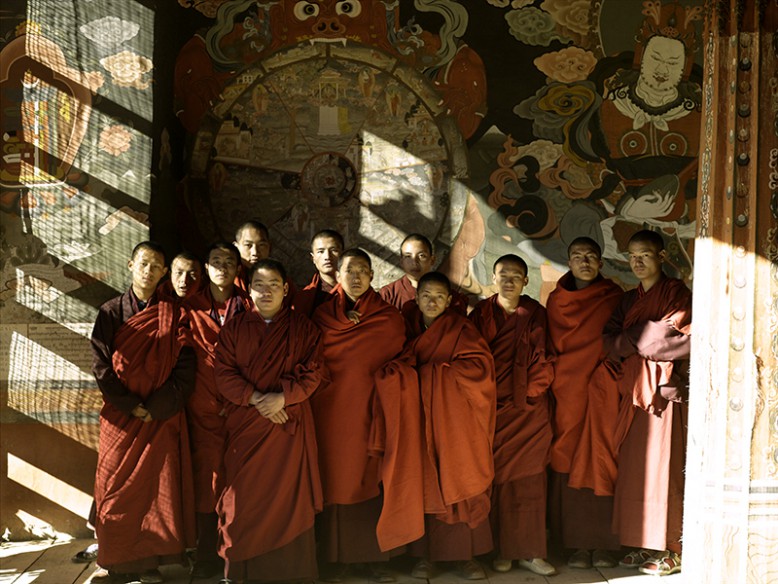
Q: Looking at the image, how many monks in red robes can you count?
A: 12